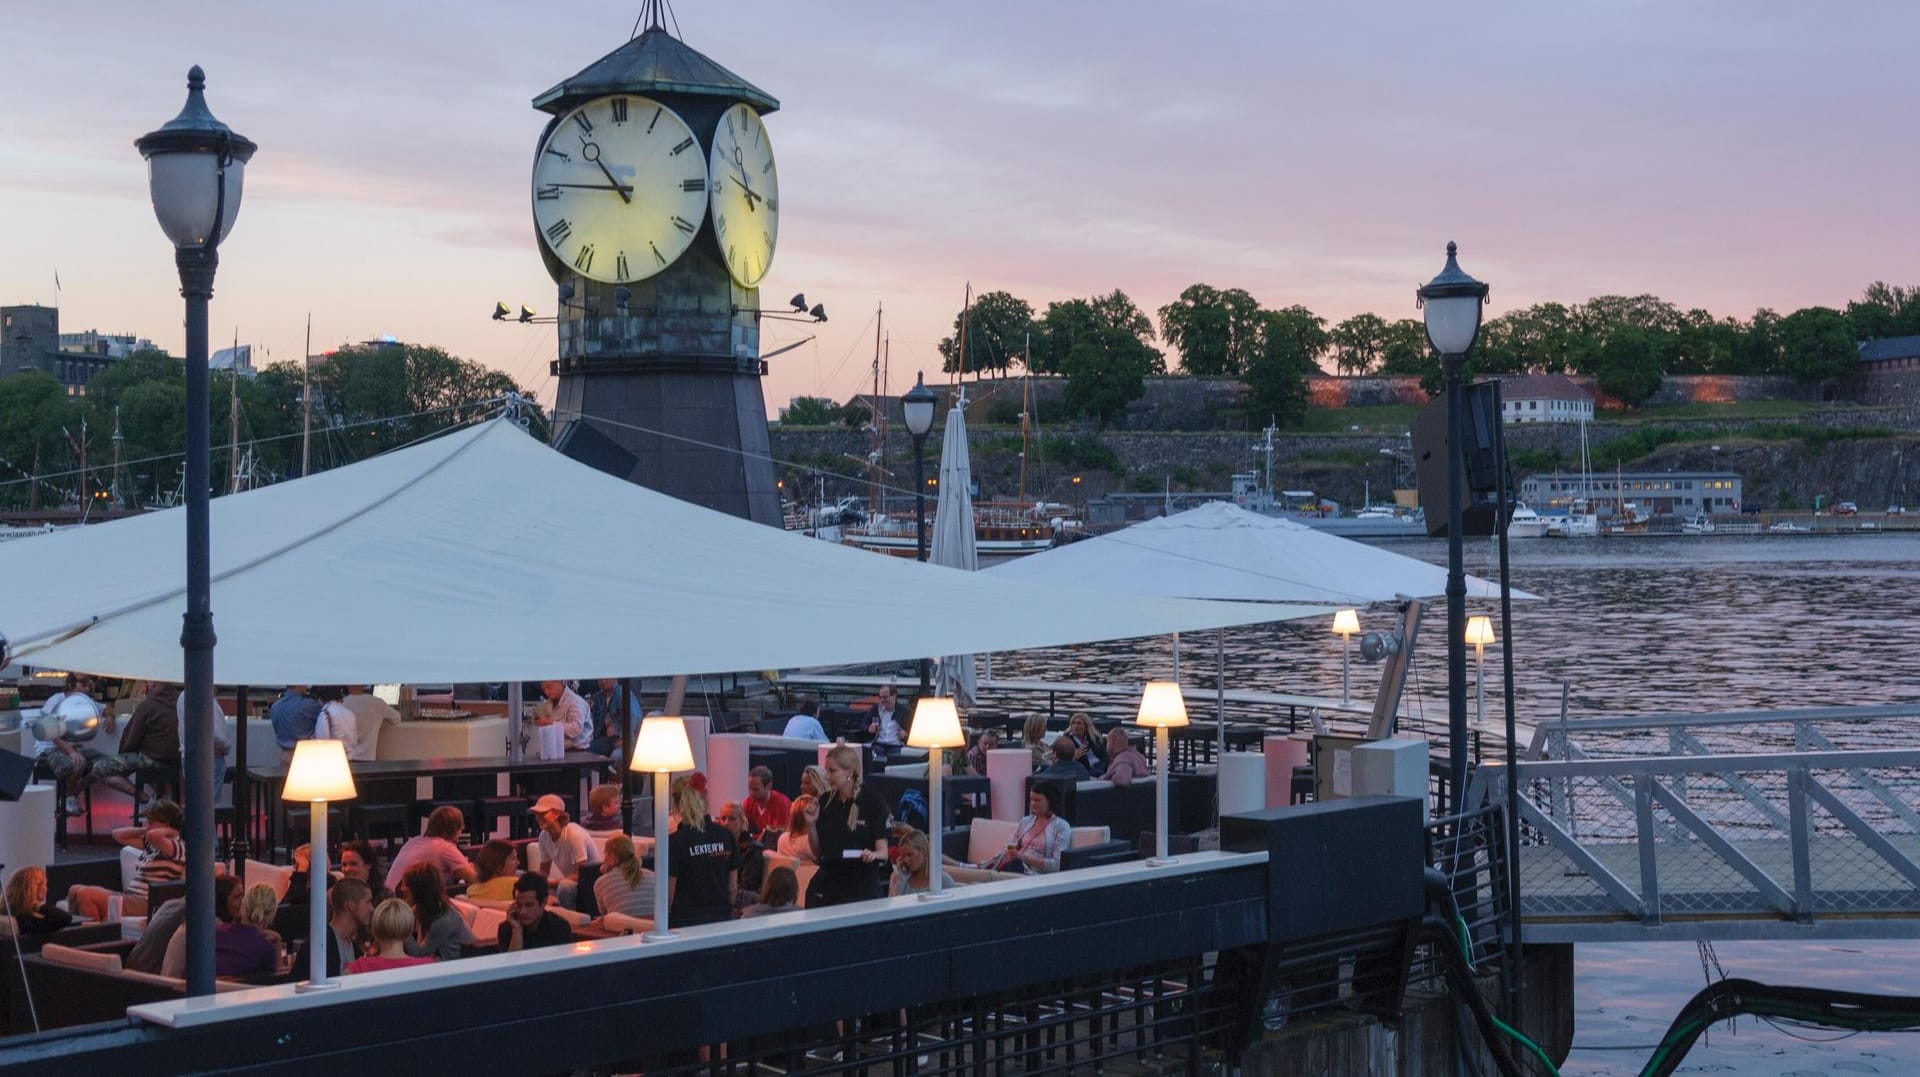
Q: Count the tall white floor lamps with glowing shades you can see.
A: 6